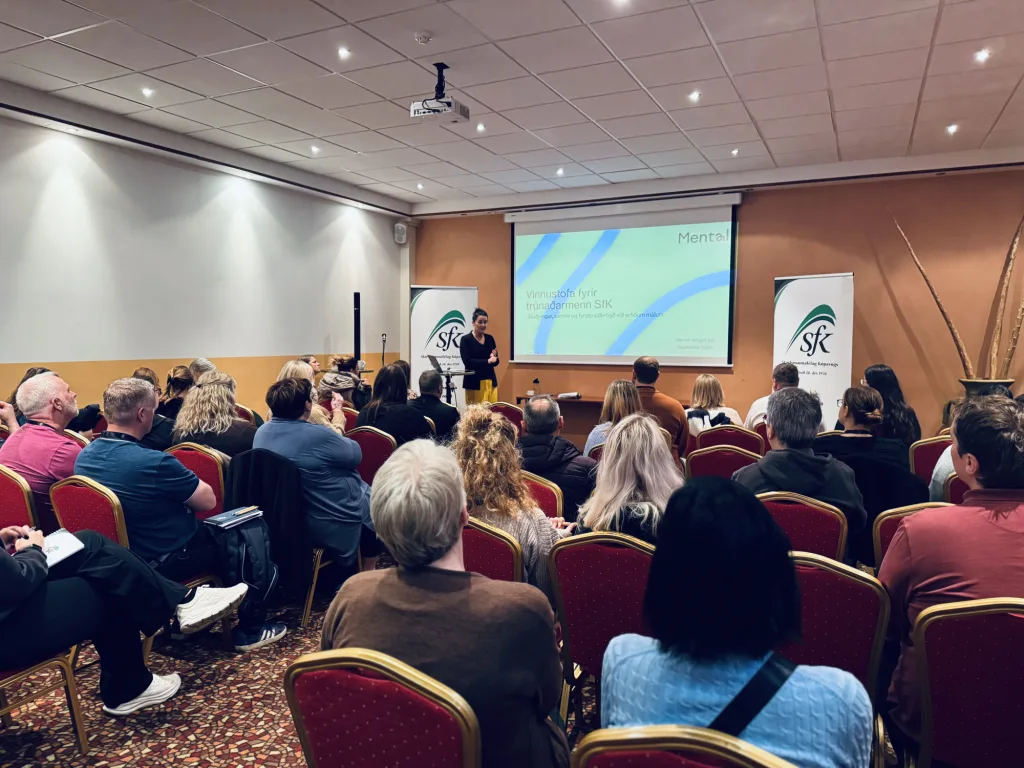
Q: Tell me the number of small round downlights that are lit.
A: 11